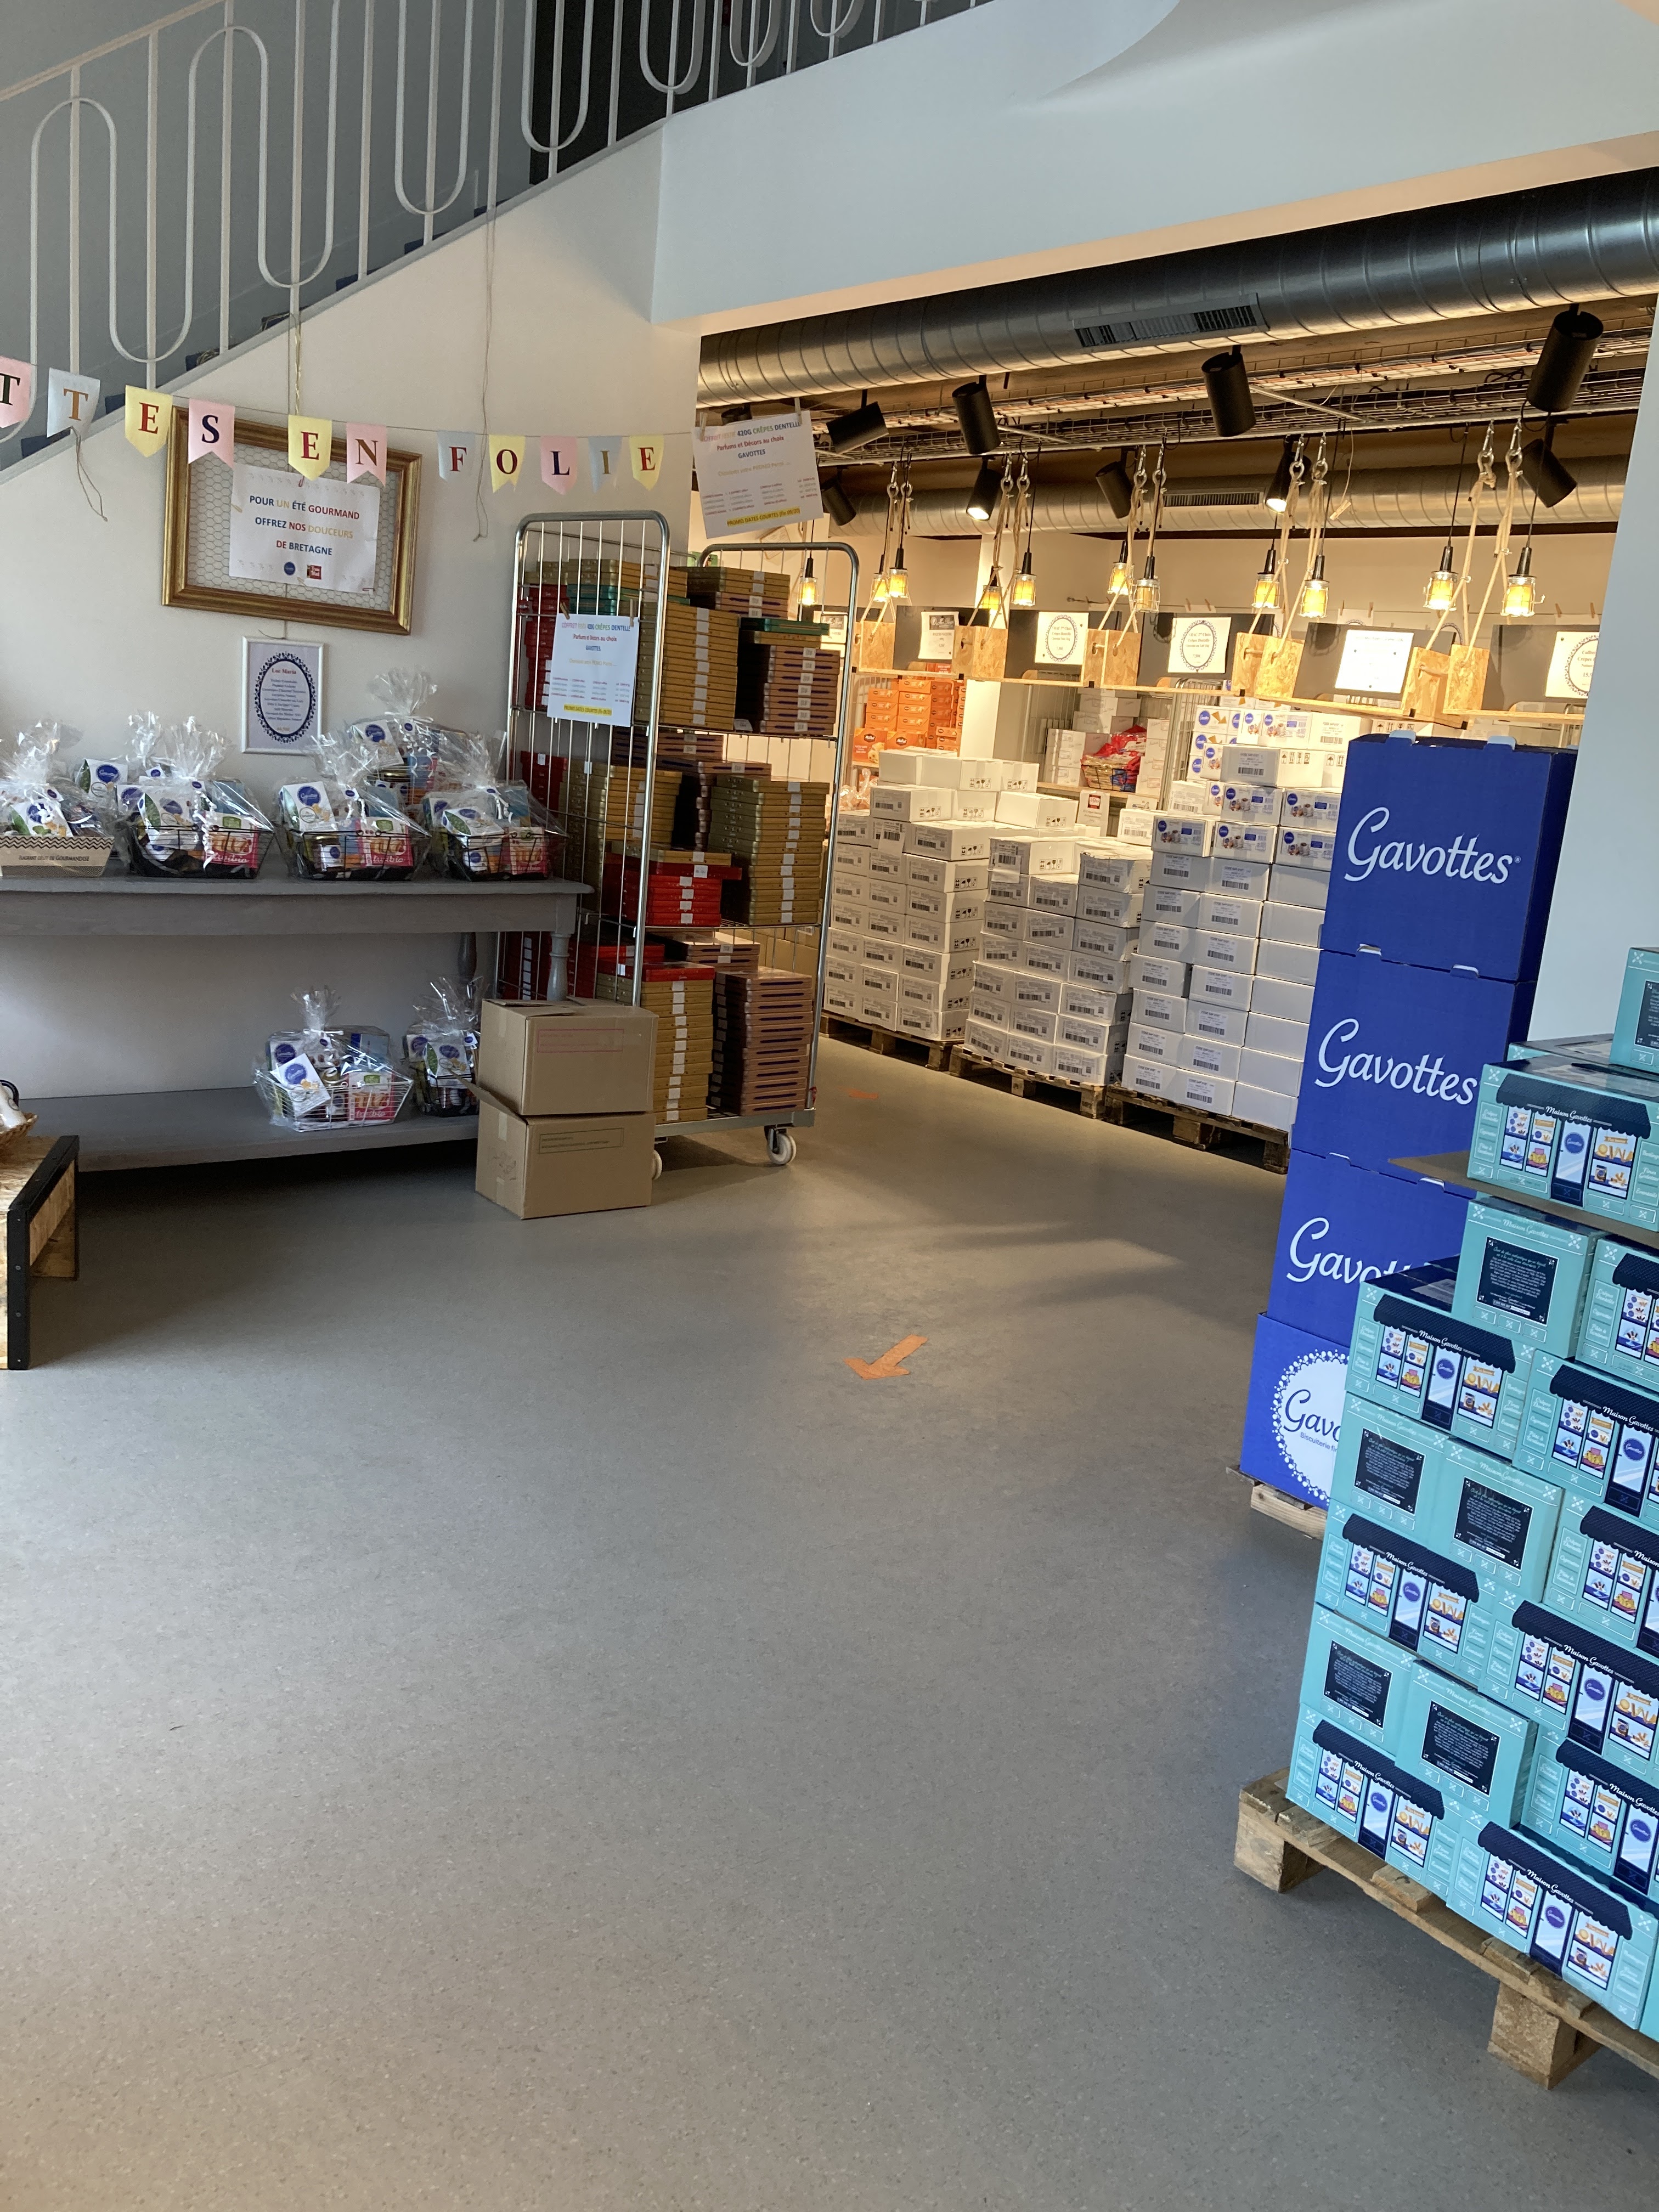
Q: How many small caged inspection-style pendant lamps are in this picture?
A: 11